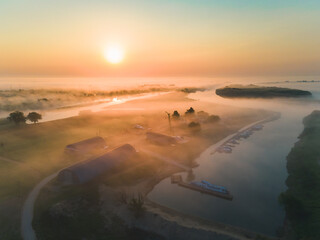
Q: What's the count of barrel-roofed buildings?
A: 3